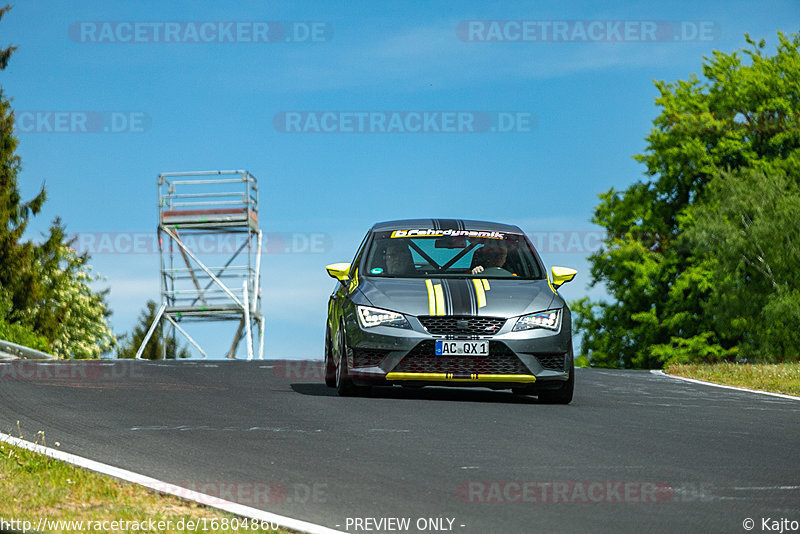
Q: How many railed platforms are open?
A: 2